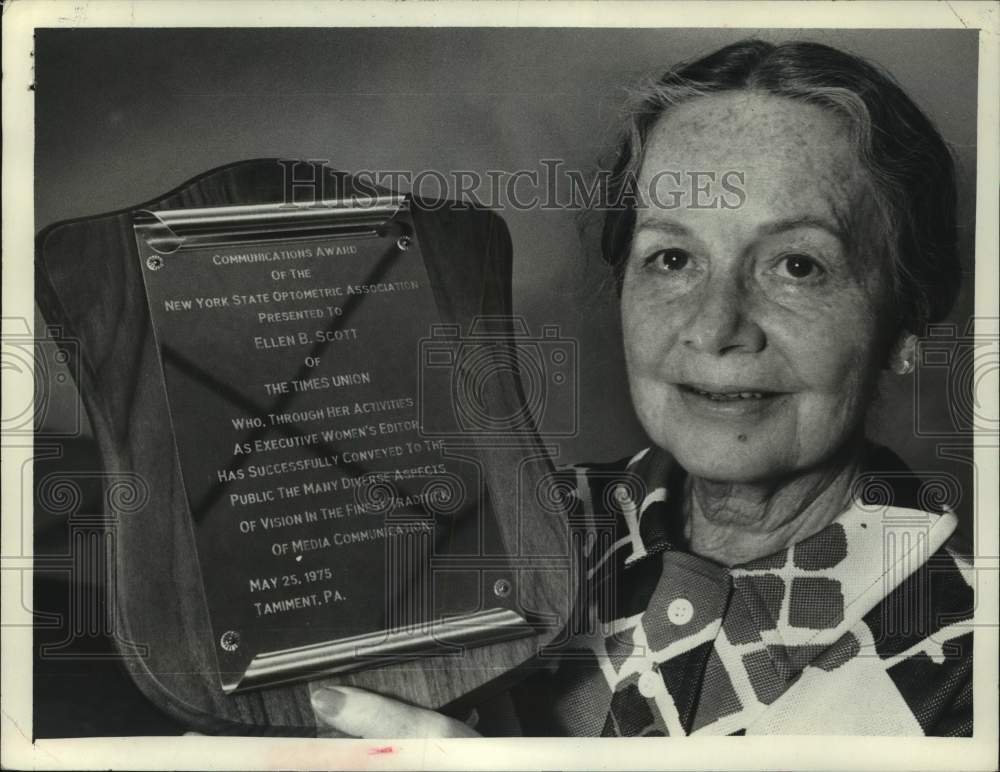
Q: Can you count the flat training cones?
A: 0